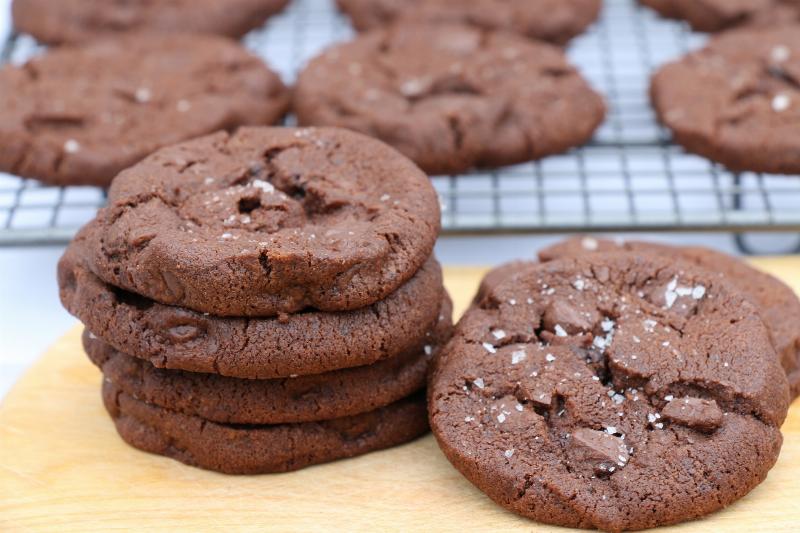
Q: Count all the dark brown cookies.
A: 12